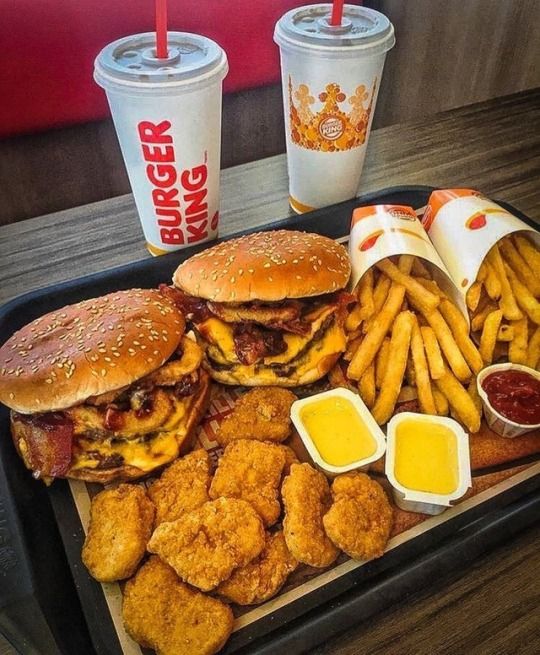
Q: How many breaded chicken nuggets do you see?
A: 10